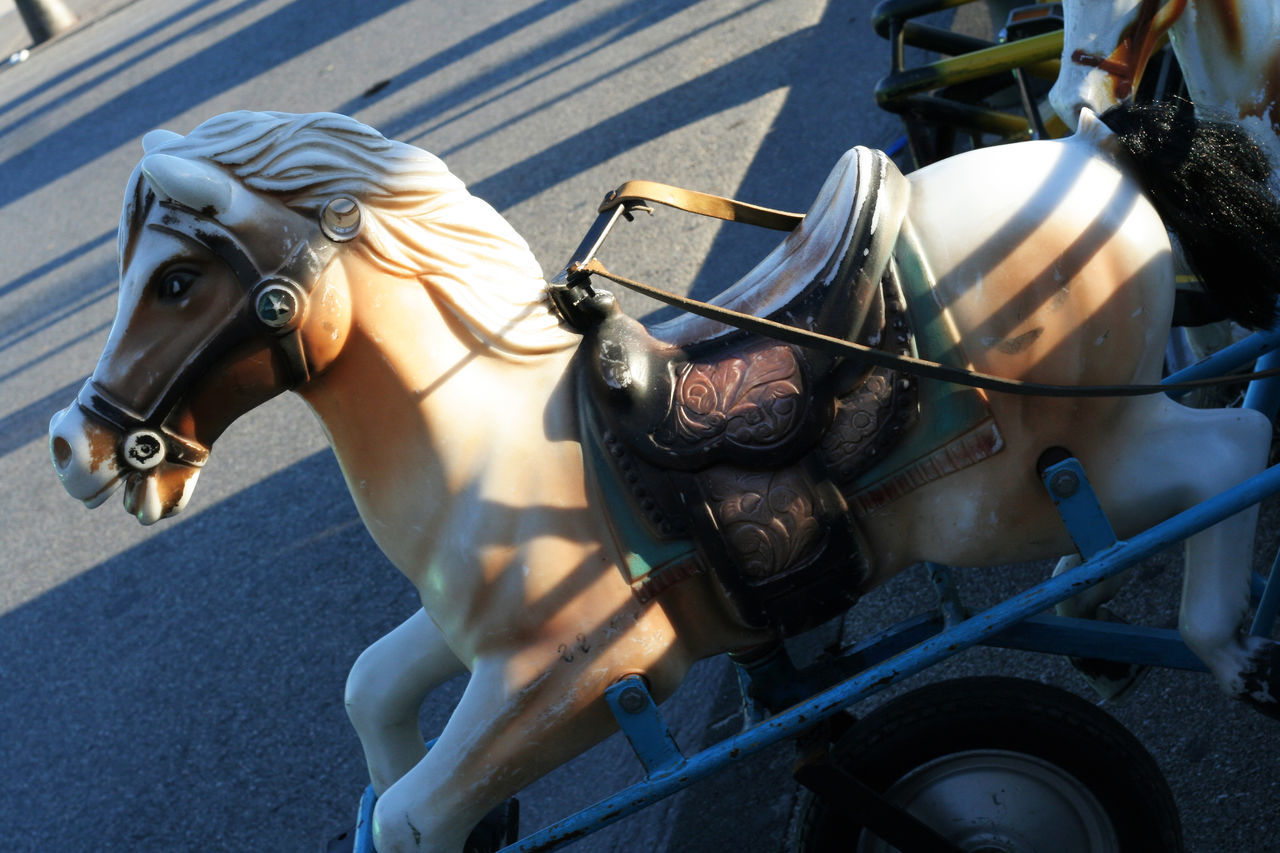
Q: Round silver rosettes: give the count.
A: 3